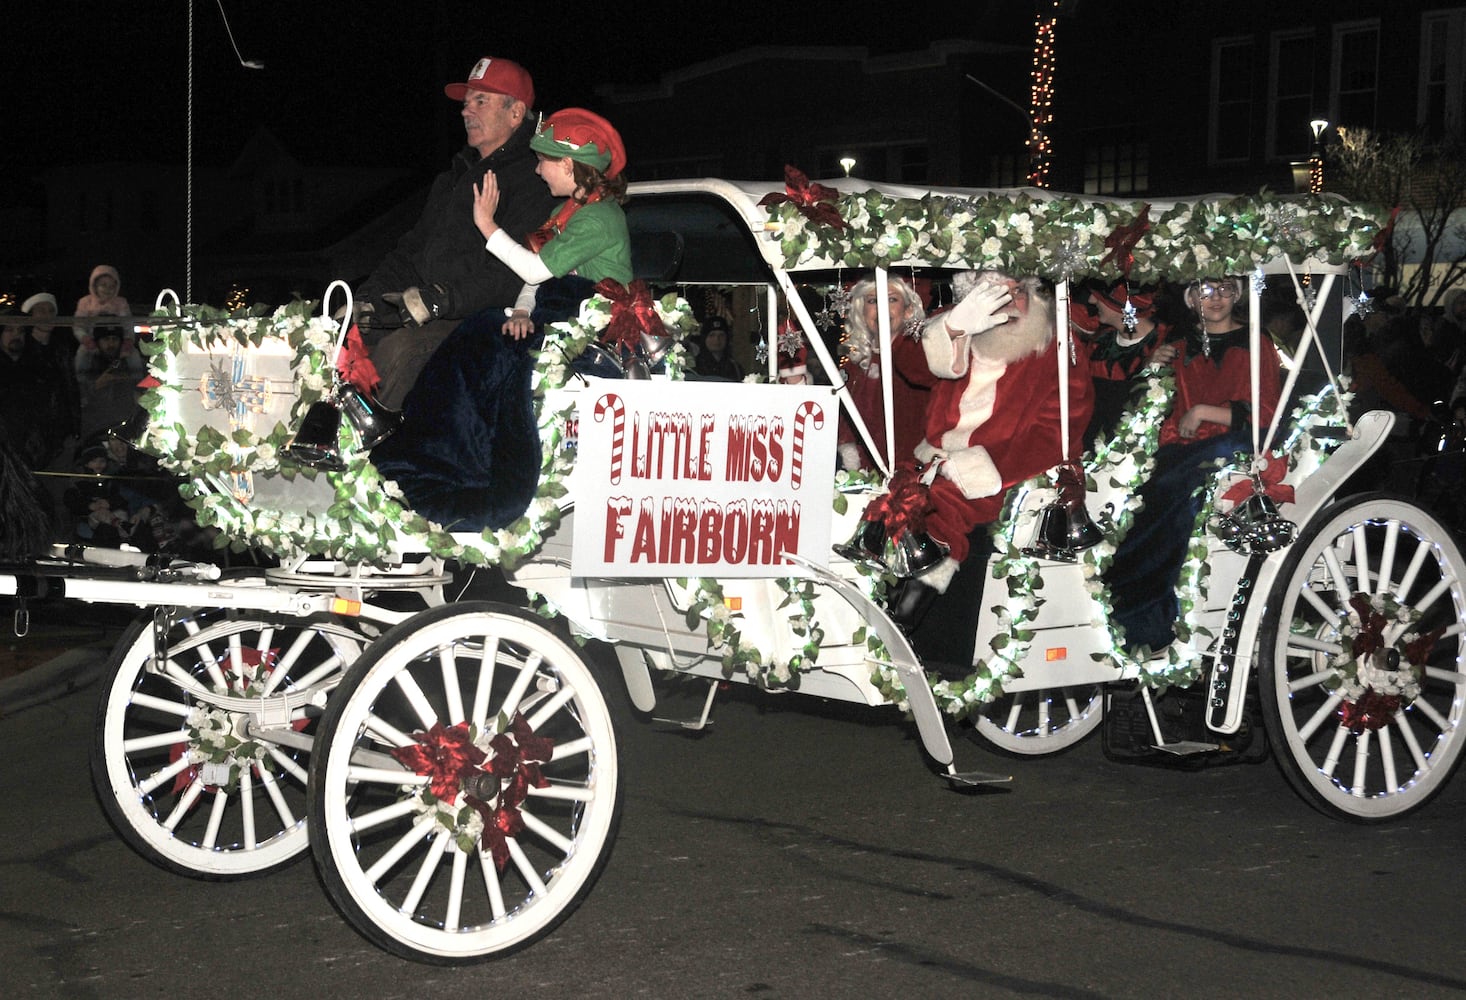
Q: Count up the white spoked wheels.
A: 4